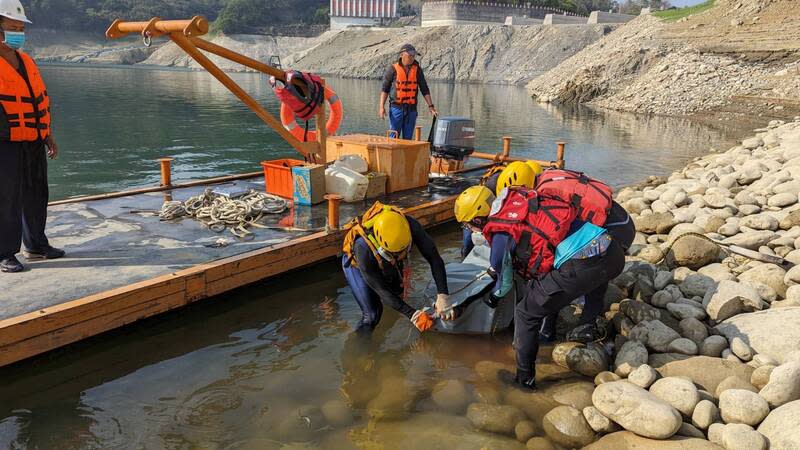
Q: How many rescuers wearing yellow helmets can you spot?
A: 4